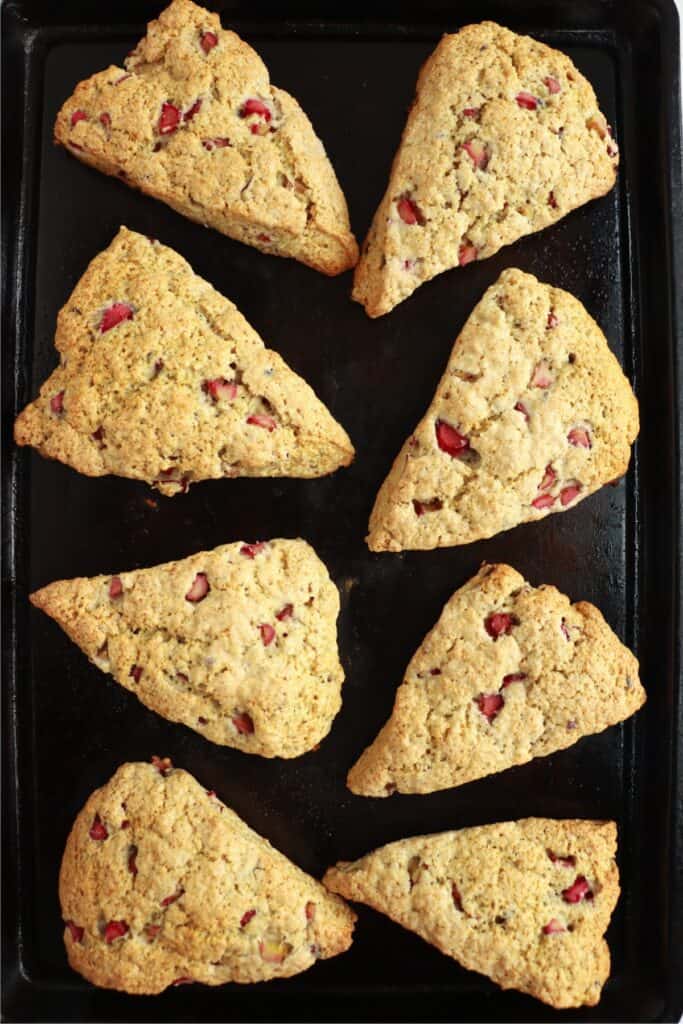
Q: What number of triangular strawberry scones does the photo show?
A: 8